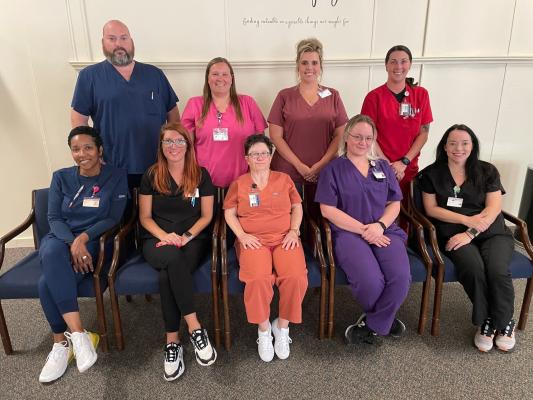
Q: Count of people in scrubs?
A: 9